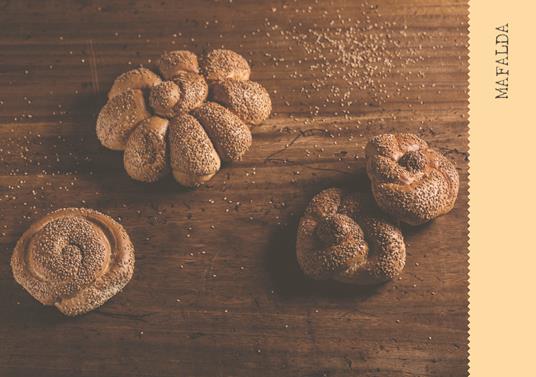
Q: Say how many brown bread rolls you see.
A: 4